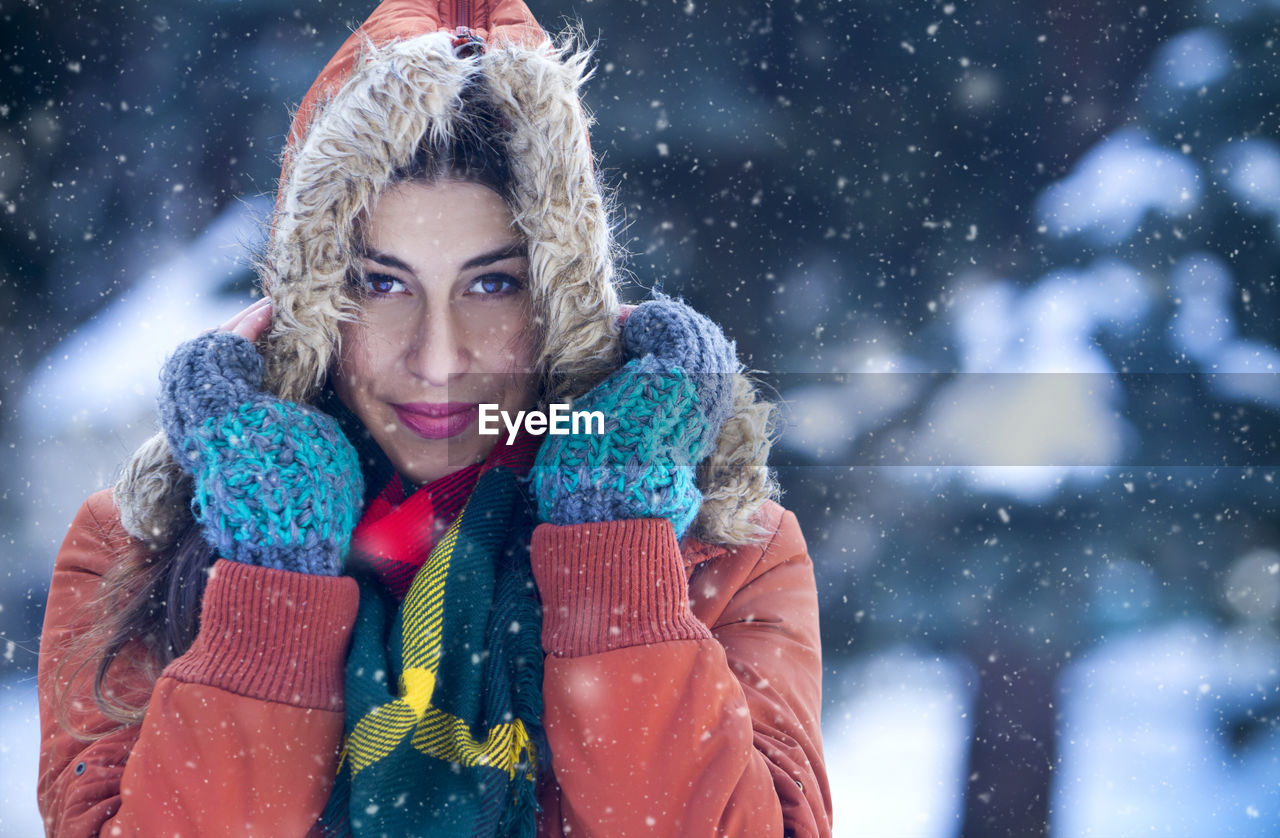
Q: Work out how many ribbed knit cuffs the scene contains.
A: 2